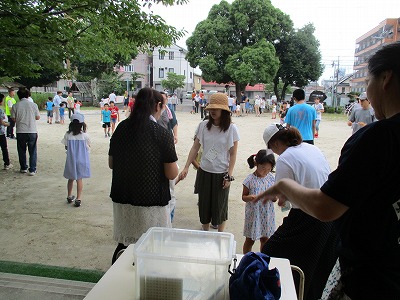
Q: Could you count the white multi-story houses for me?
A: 1